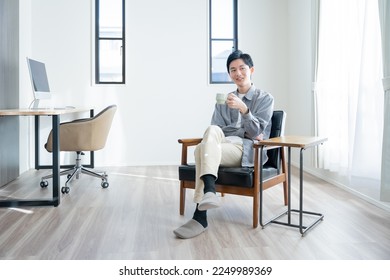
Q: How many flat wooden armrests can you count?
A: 2